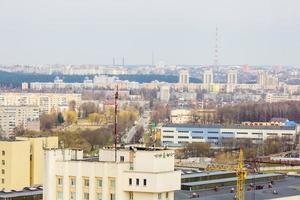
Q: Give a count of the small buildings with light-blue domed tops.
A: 2